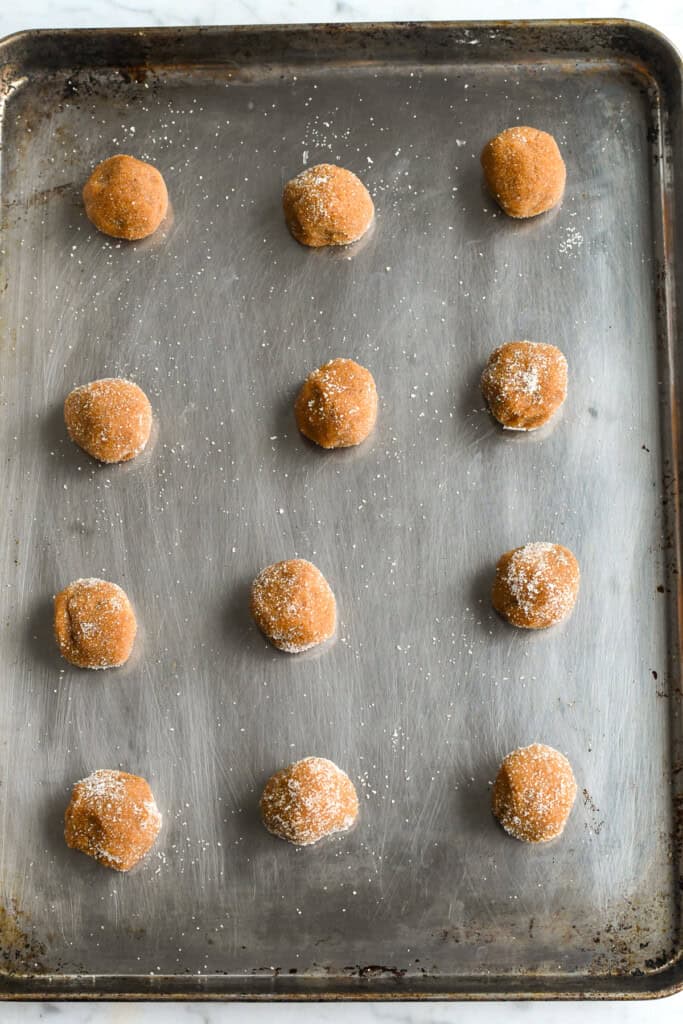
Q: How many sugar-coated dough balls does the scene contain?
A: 12